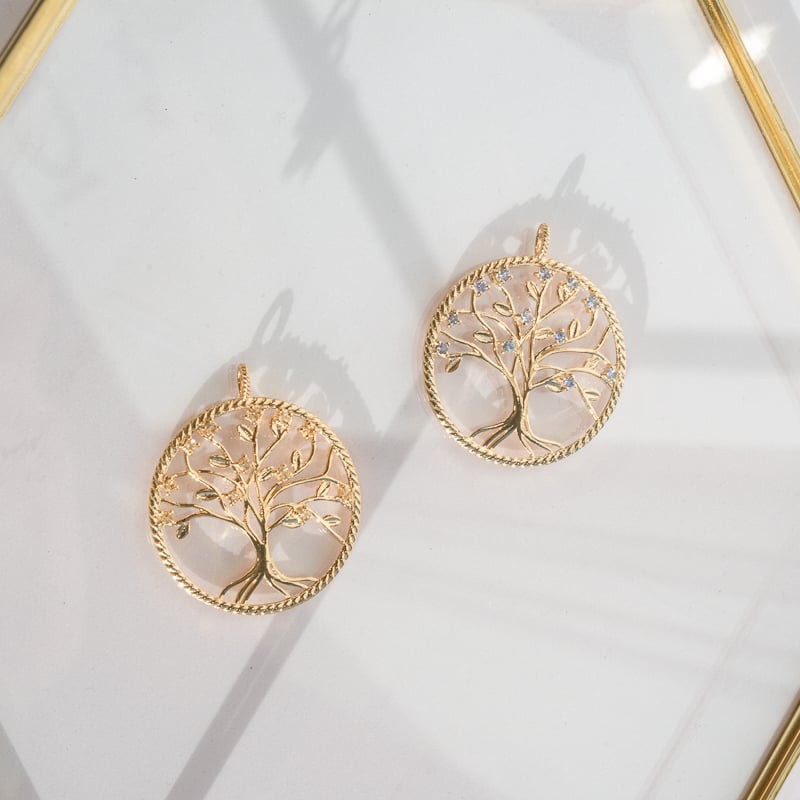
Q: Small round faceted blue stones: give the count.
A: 12